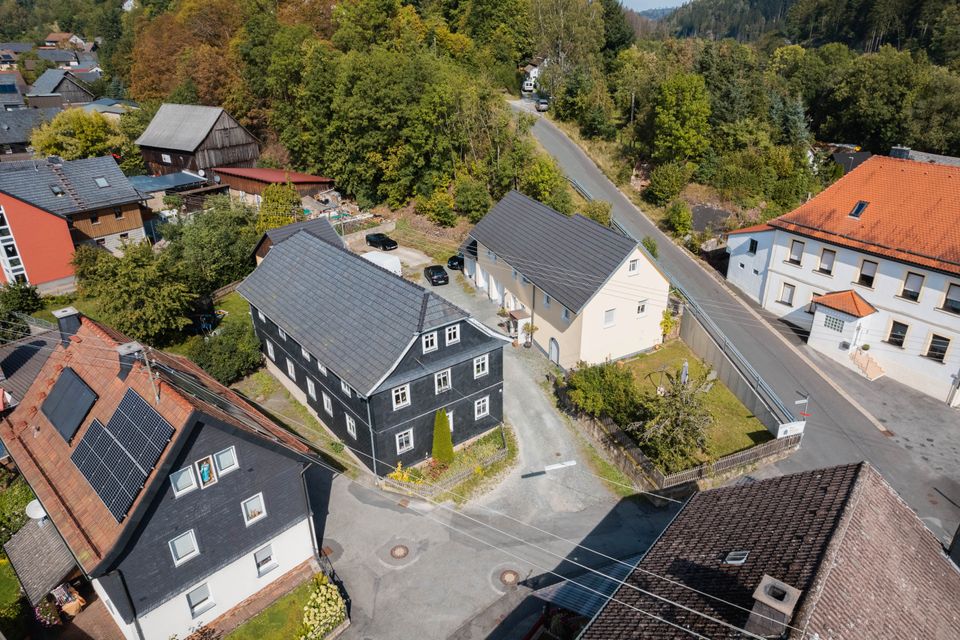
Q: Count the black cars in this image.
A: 3